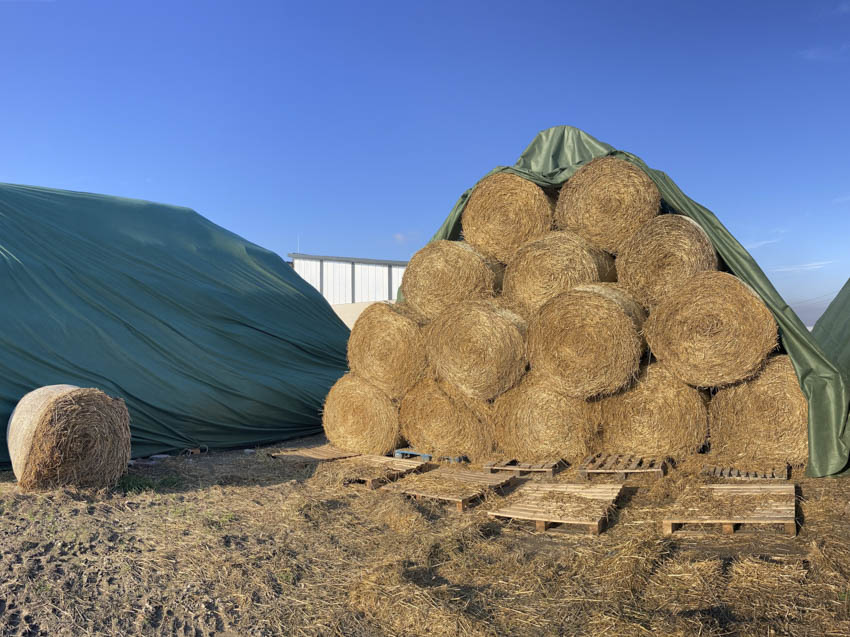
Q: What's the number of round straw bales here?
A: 15